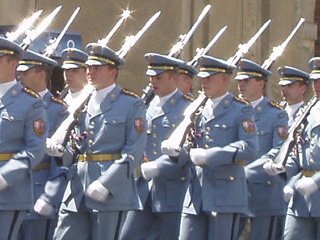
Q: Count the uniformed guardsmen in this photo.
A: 10